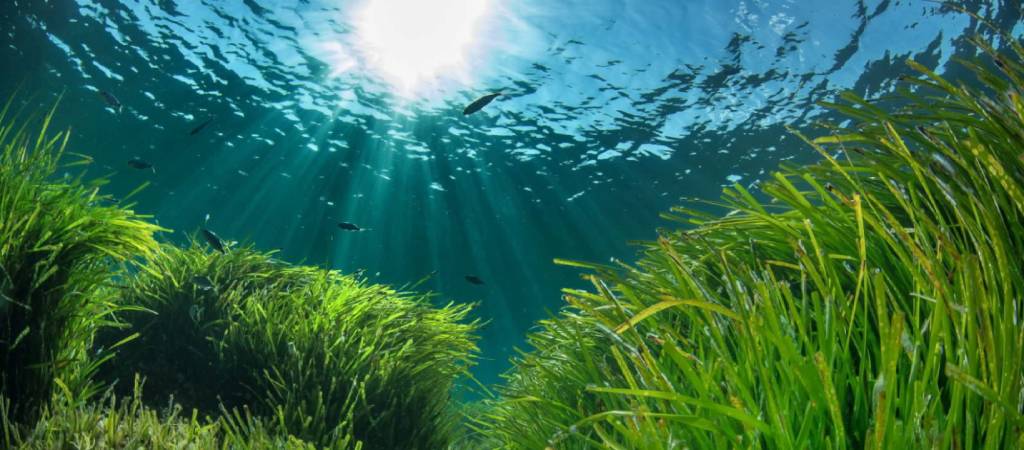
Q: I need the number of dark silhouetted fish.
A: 7